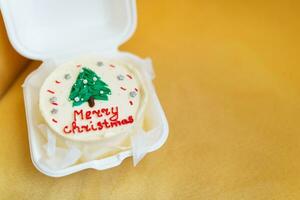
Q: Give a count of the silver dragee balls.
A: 6